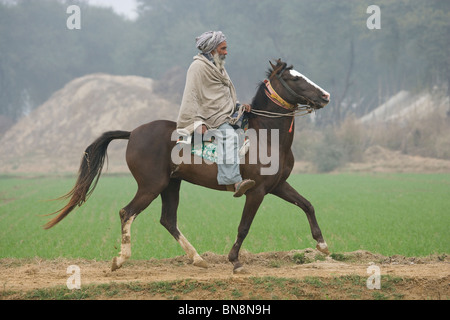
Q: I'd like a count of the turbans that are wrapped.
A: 1